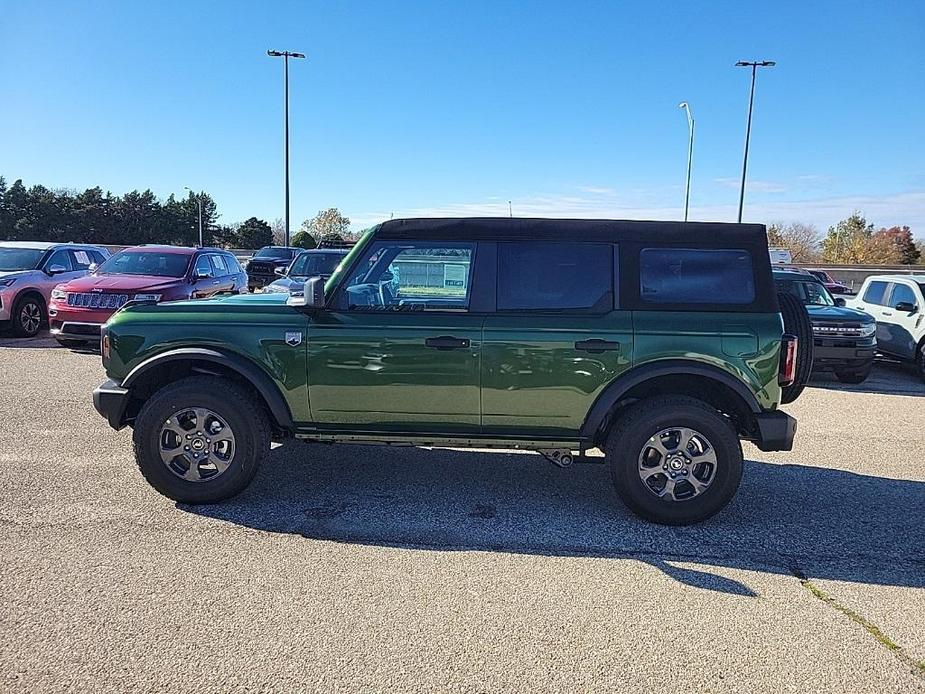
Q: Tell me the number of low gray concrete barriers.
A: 1